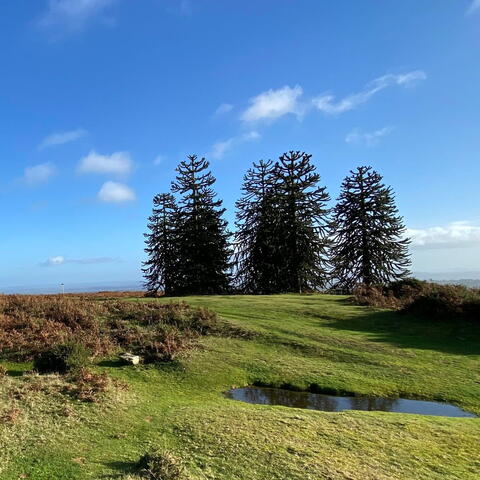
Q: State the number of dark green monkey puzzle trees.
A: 5